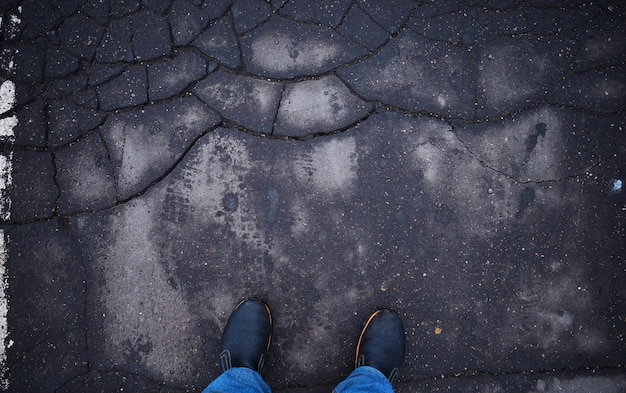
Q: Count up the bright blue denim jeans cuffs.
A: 2